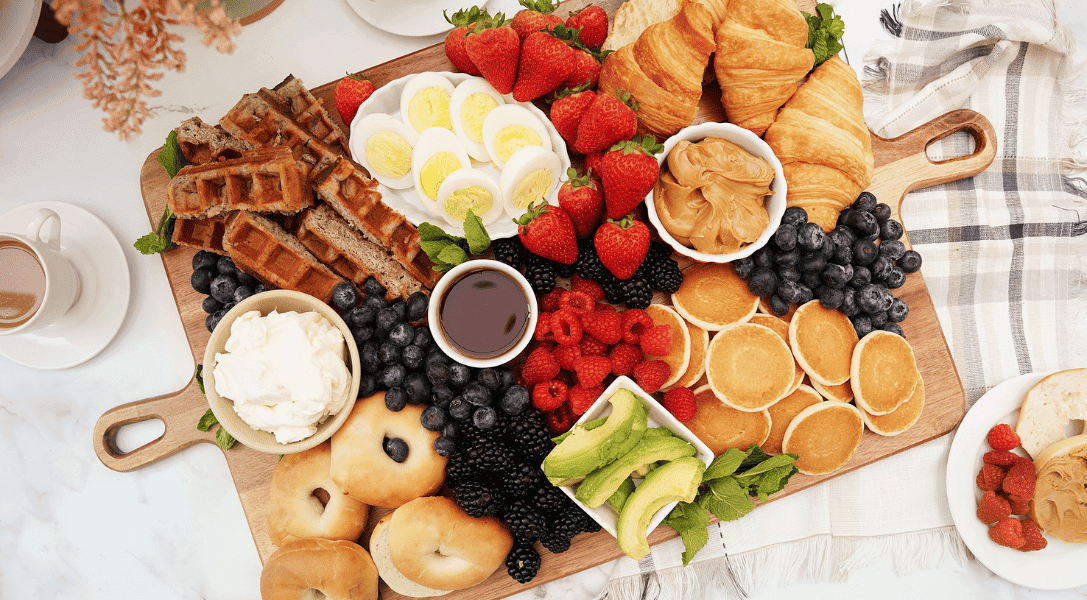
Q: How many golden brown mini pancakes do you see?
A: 13